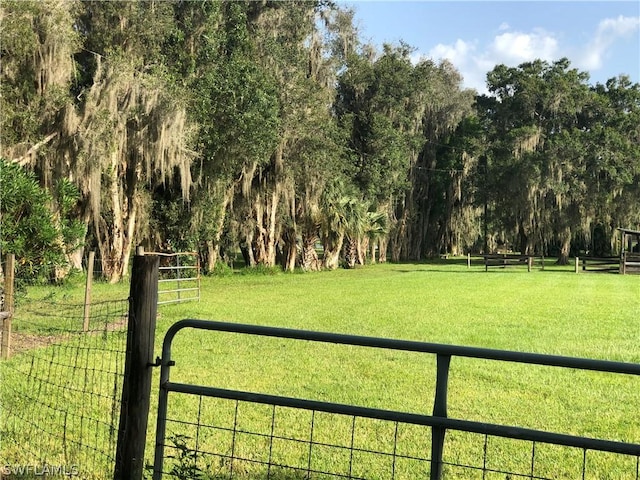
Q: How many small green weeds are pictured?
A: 1